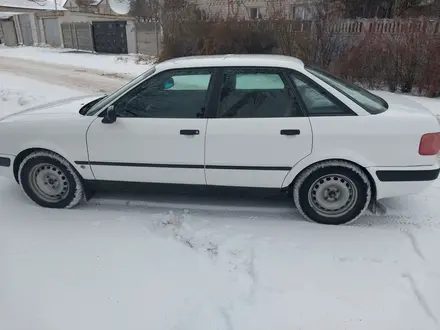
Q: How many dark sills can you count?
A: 1